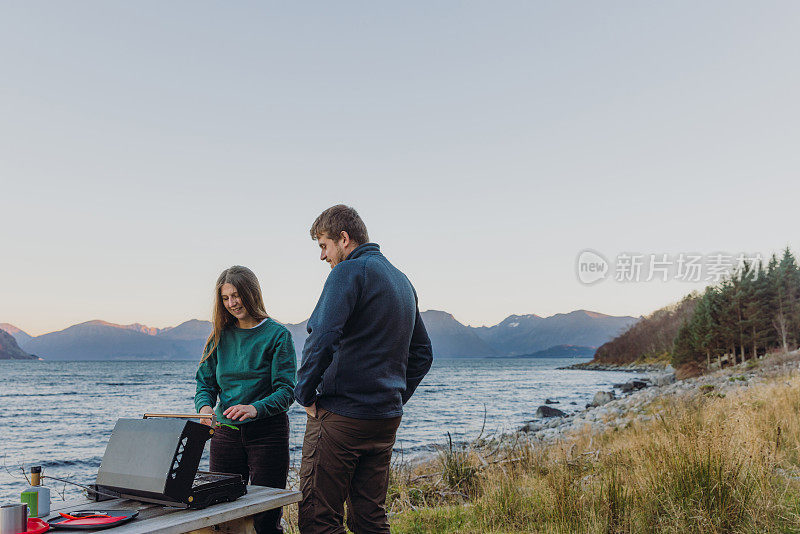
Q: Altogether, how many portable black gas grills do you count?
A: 1